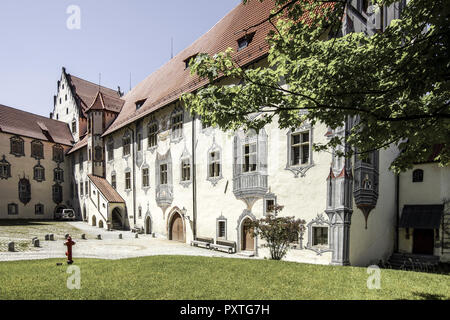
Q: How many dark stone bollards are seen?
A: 11